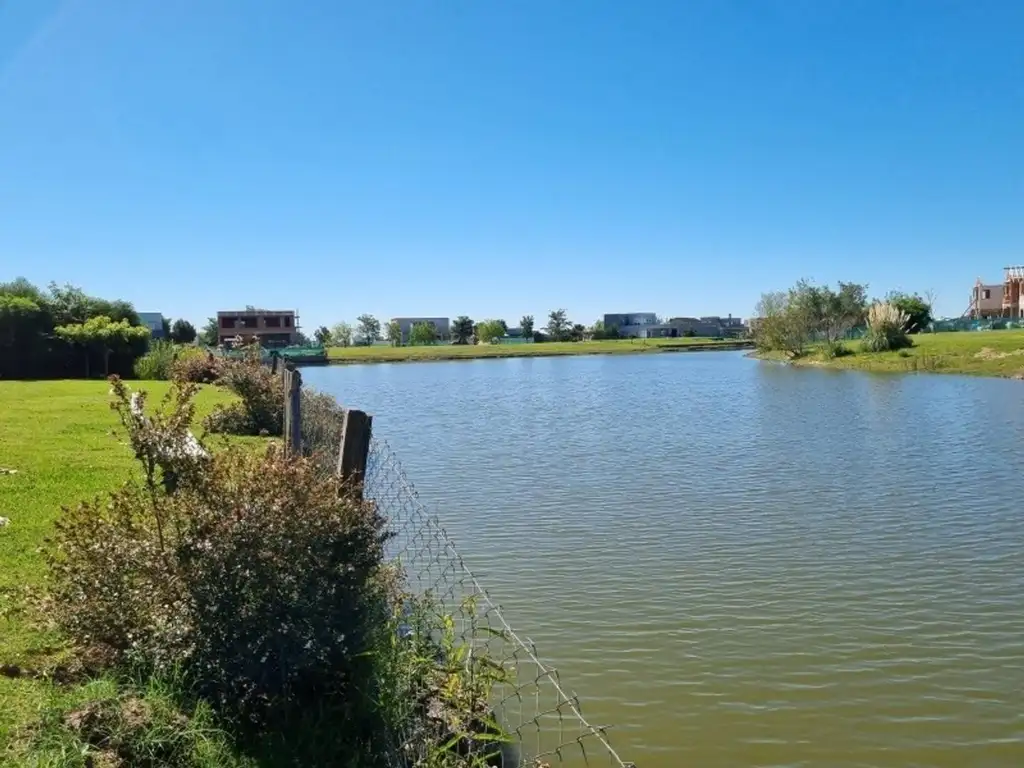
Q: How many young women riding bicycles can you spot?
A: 0